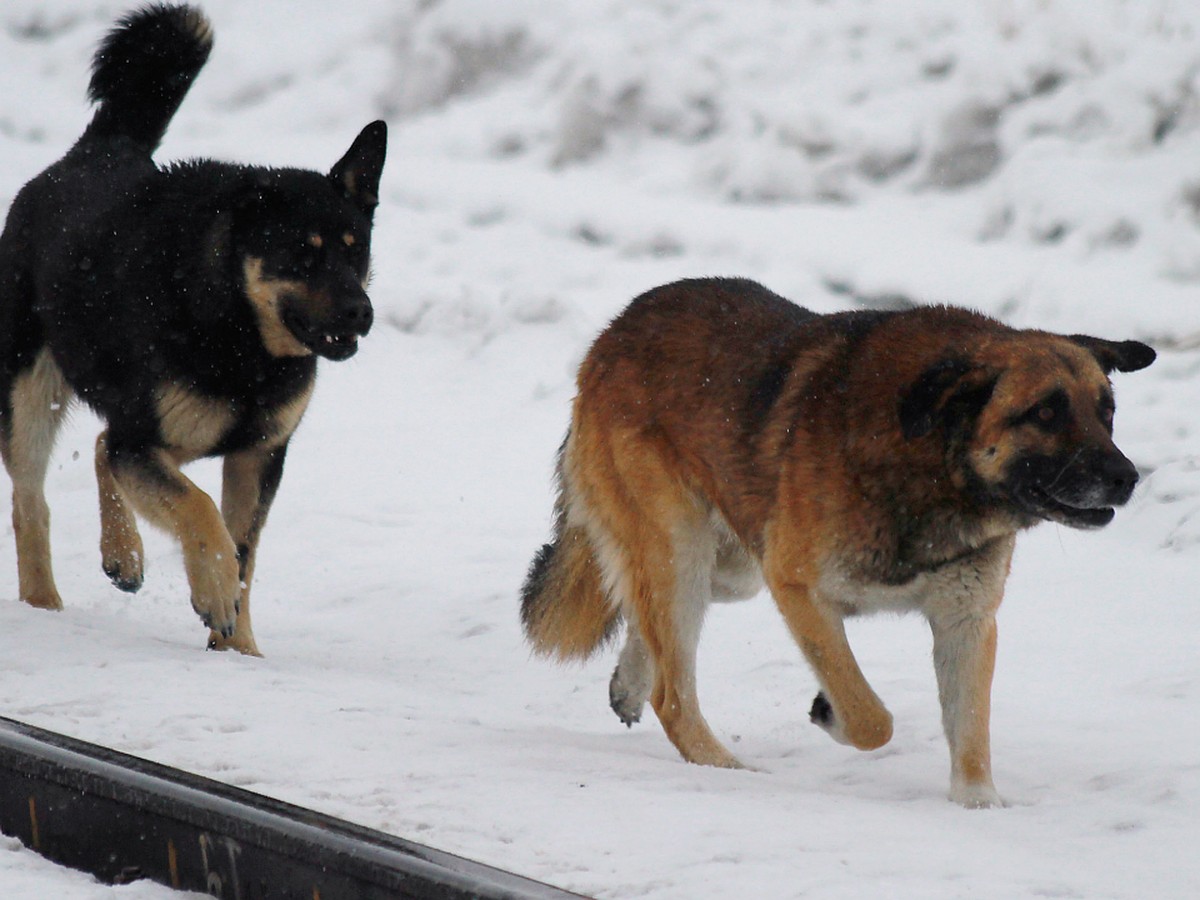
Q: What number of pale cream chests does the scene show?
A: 2